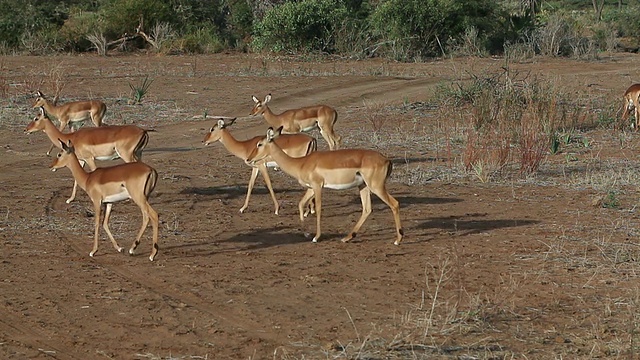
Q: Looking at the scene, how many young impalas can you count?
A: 2